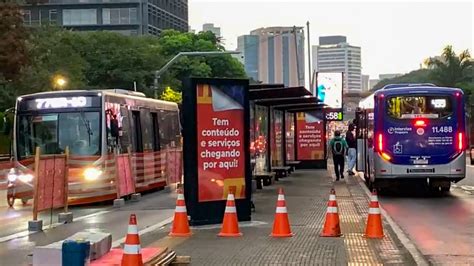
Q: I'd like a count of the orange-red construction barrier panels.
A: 3